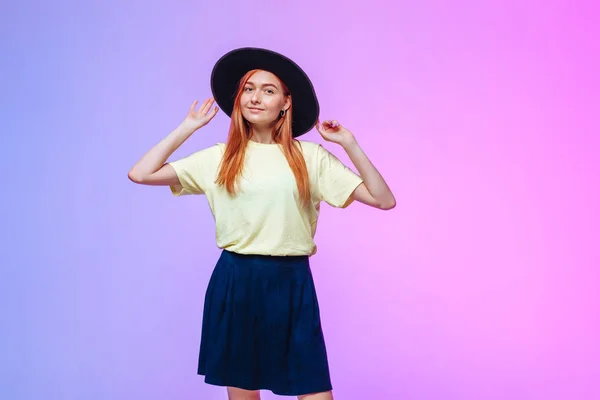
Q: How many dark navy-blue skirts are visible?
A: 1